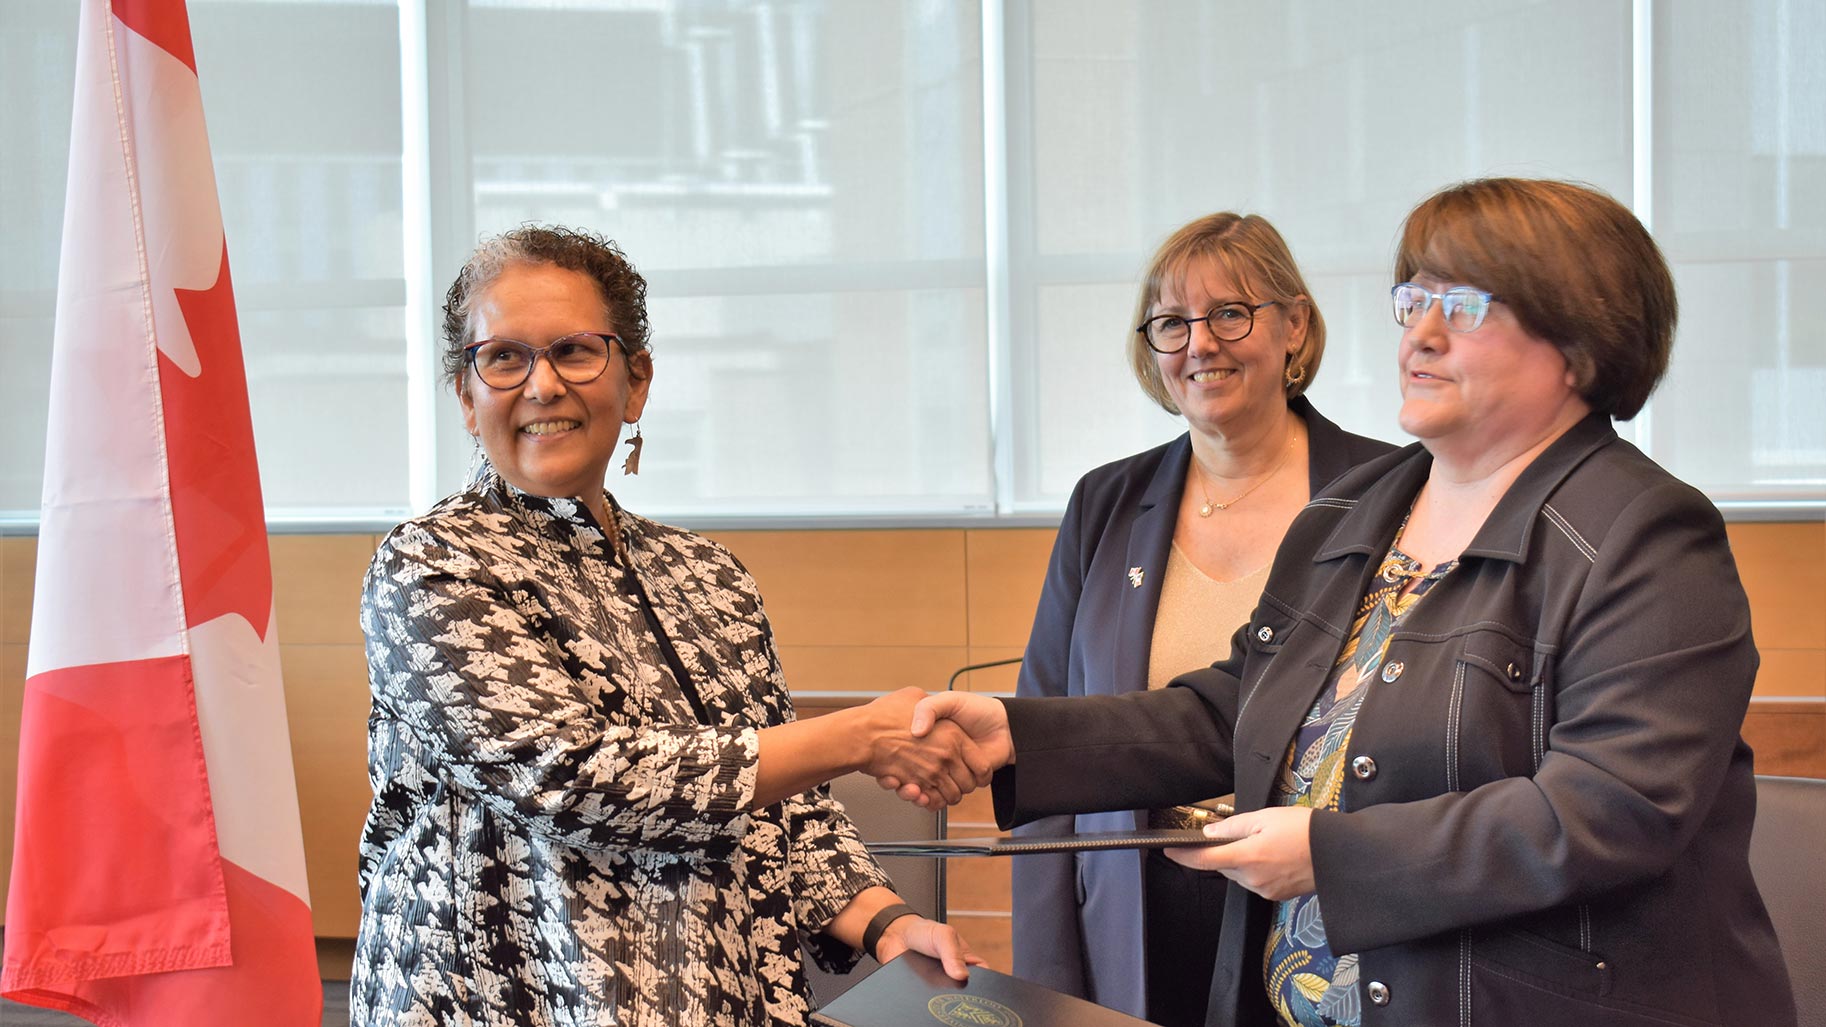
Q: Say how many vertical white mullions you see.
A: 3